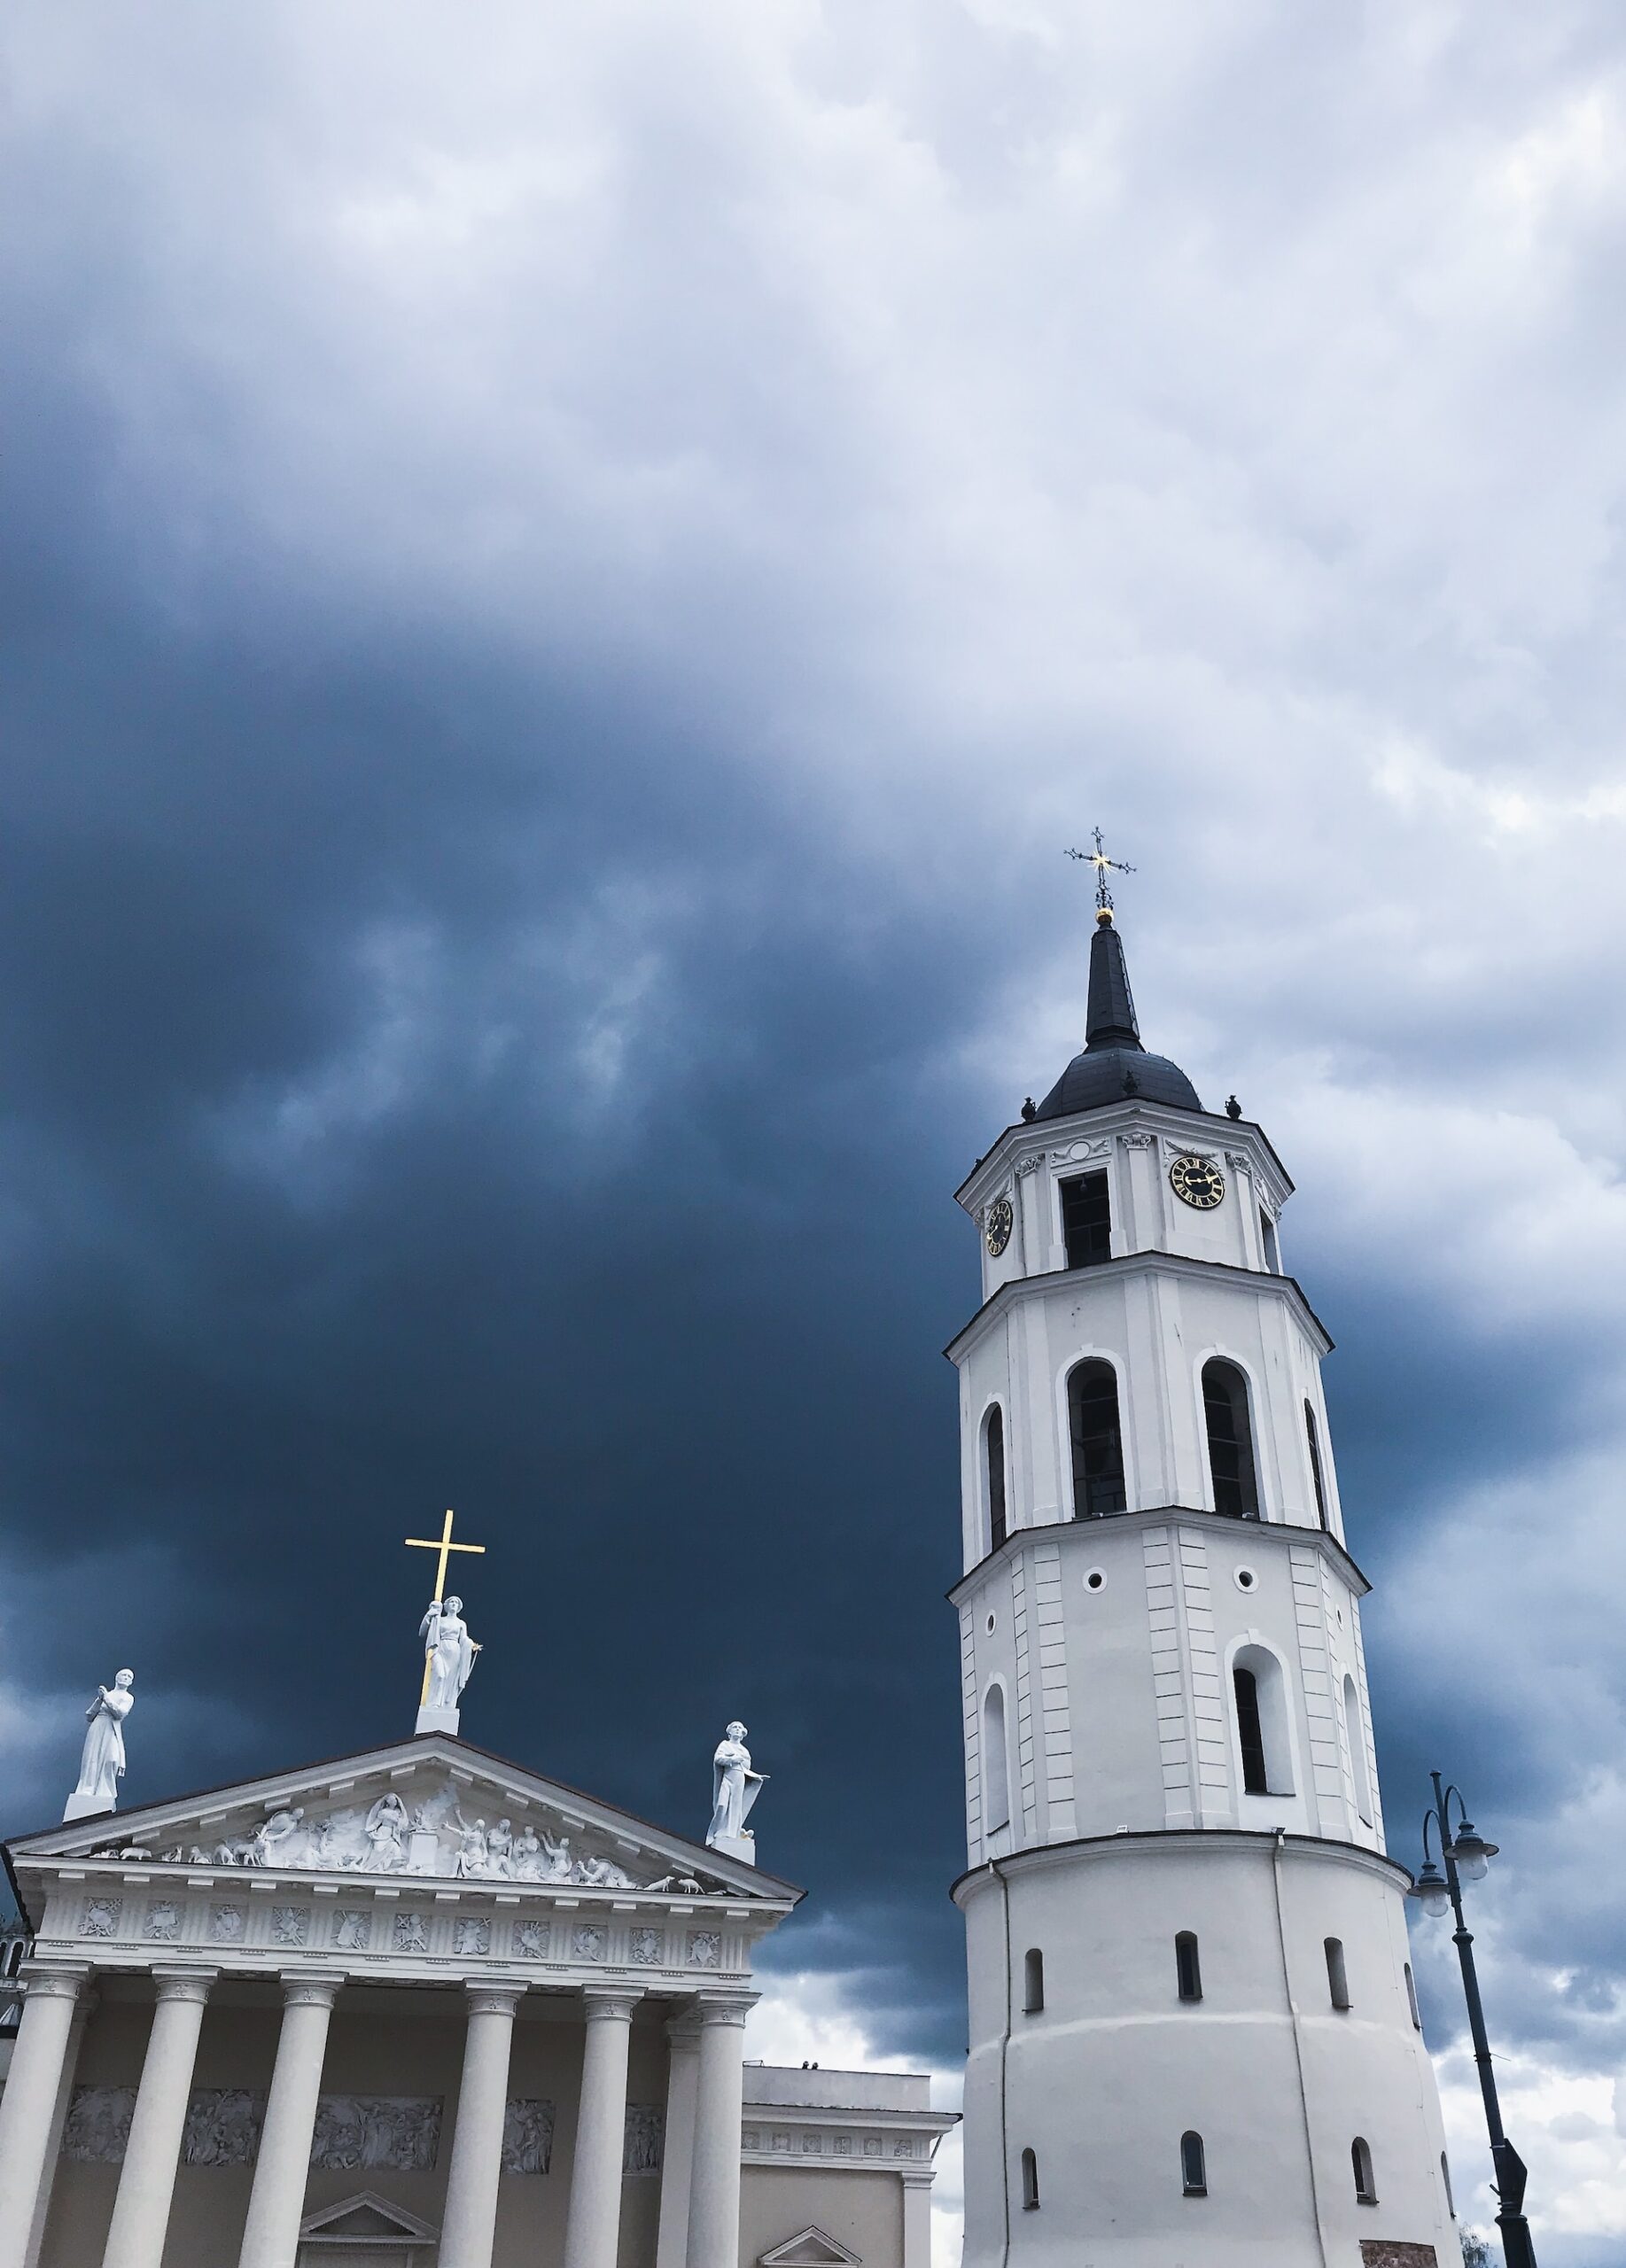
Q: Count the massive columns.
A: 6